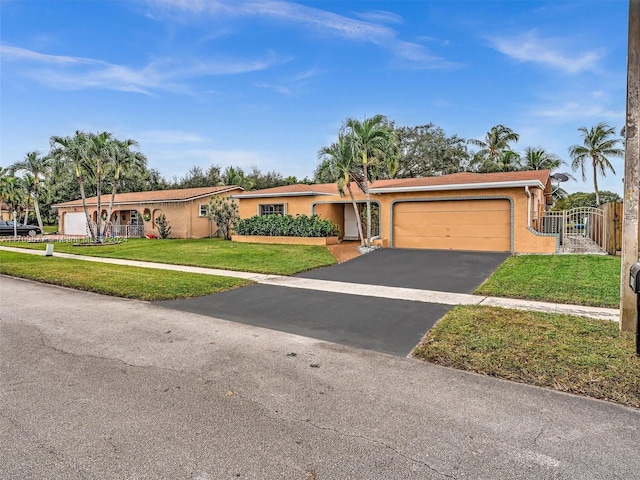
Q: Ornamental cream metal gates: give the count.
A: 1